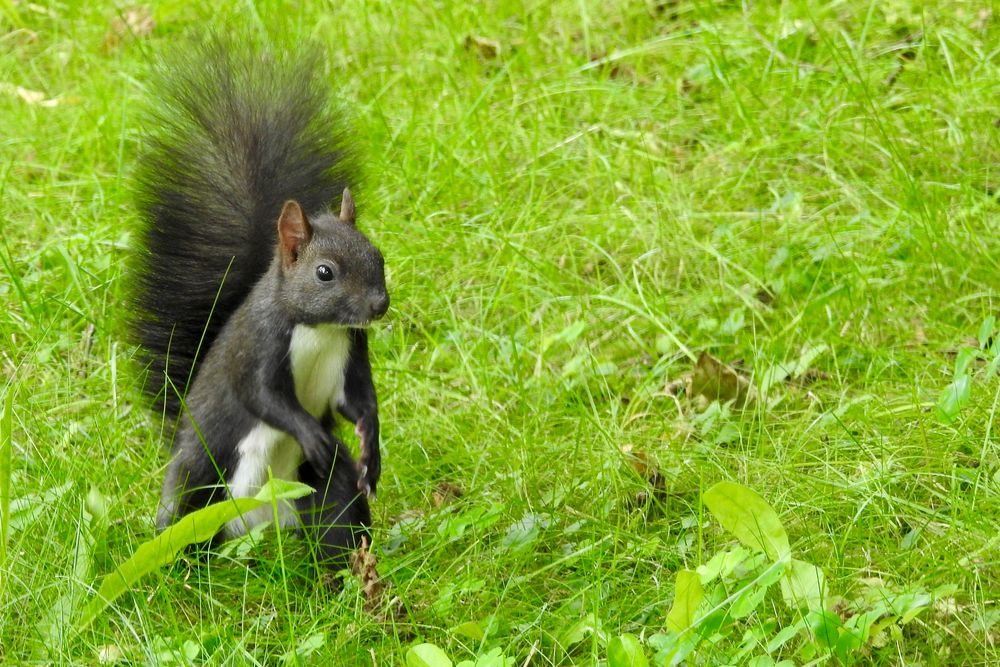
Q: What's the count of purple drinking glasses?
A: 0